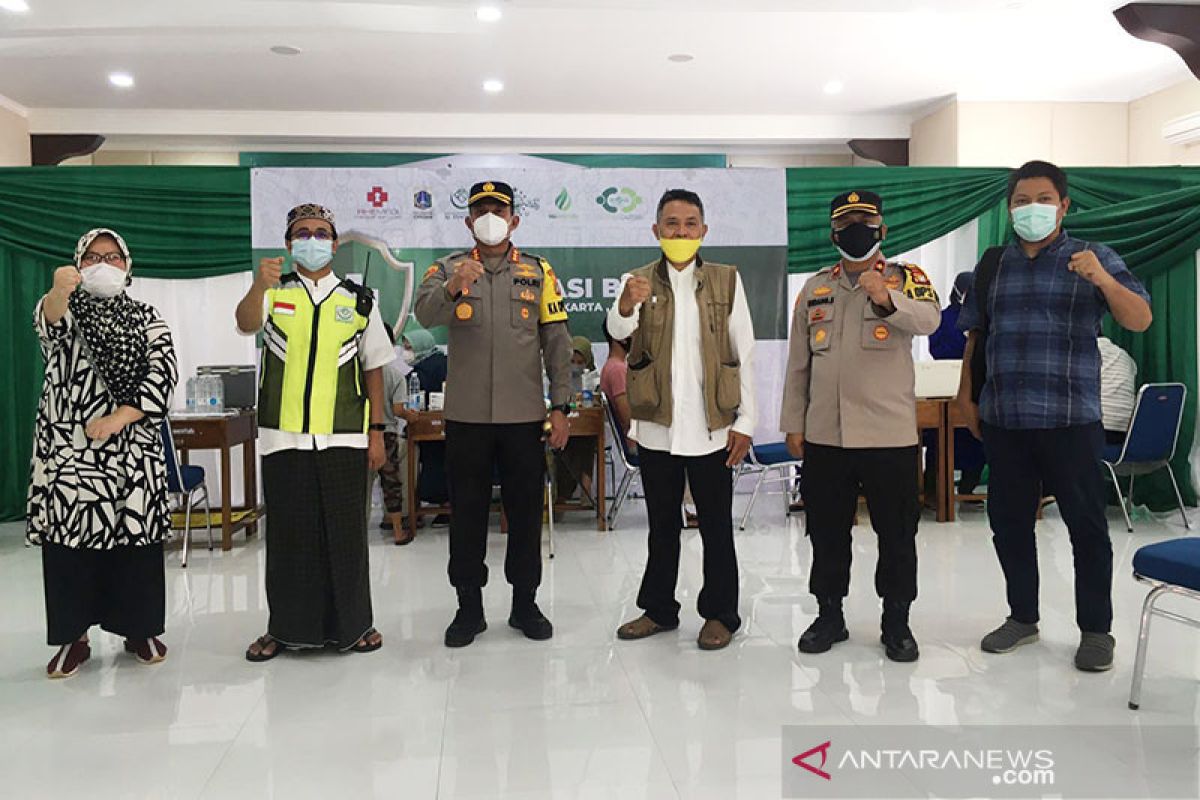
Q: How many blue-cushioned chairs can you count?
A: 5